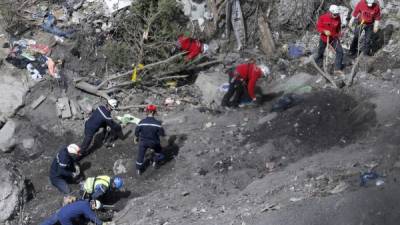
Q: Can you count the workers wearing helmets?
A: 9